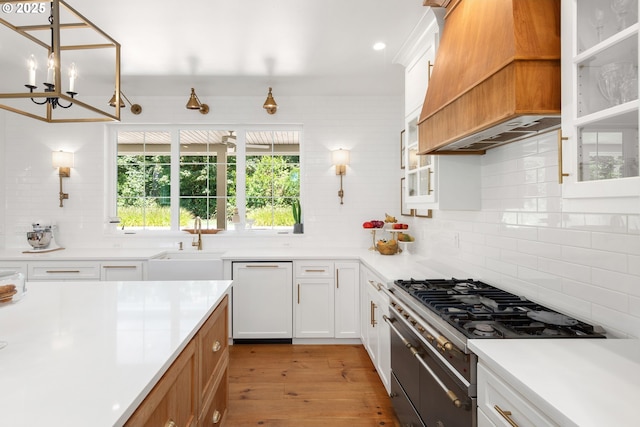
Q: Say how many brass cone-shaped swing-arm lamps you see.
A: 3